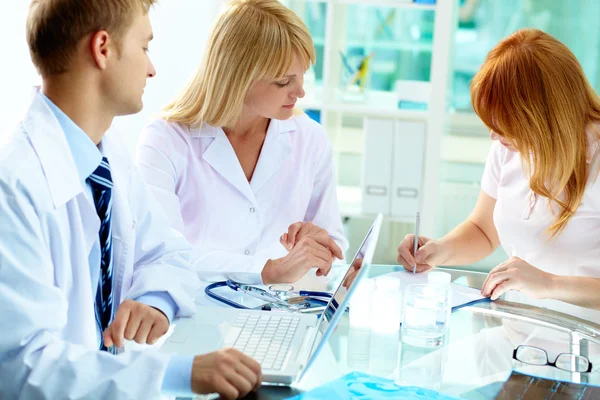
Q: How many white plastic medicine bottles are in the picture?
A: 3